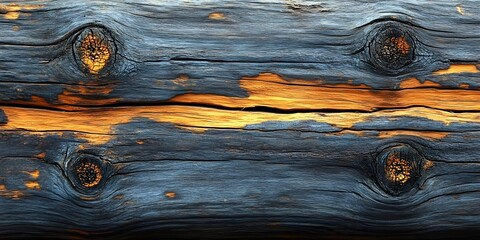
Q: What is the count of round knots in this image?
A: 4